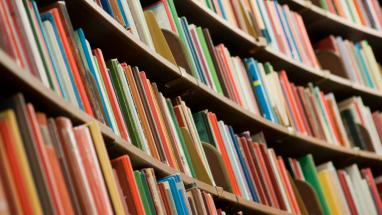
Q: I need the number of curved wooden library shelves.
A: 4